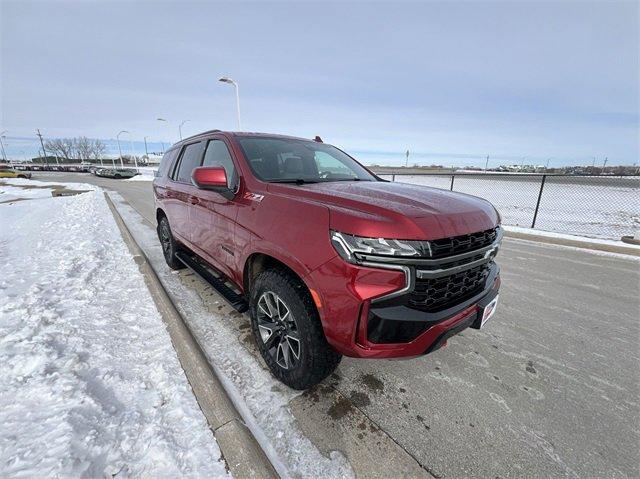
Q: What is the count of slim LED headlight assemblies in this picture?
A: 1